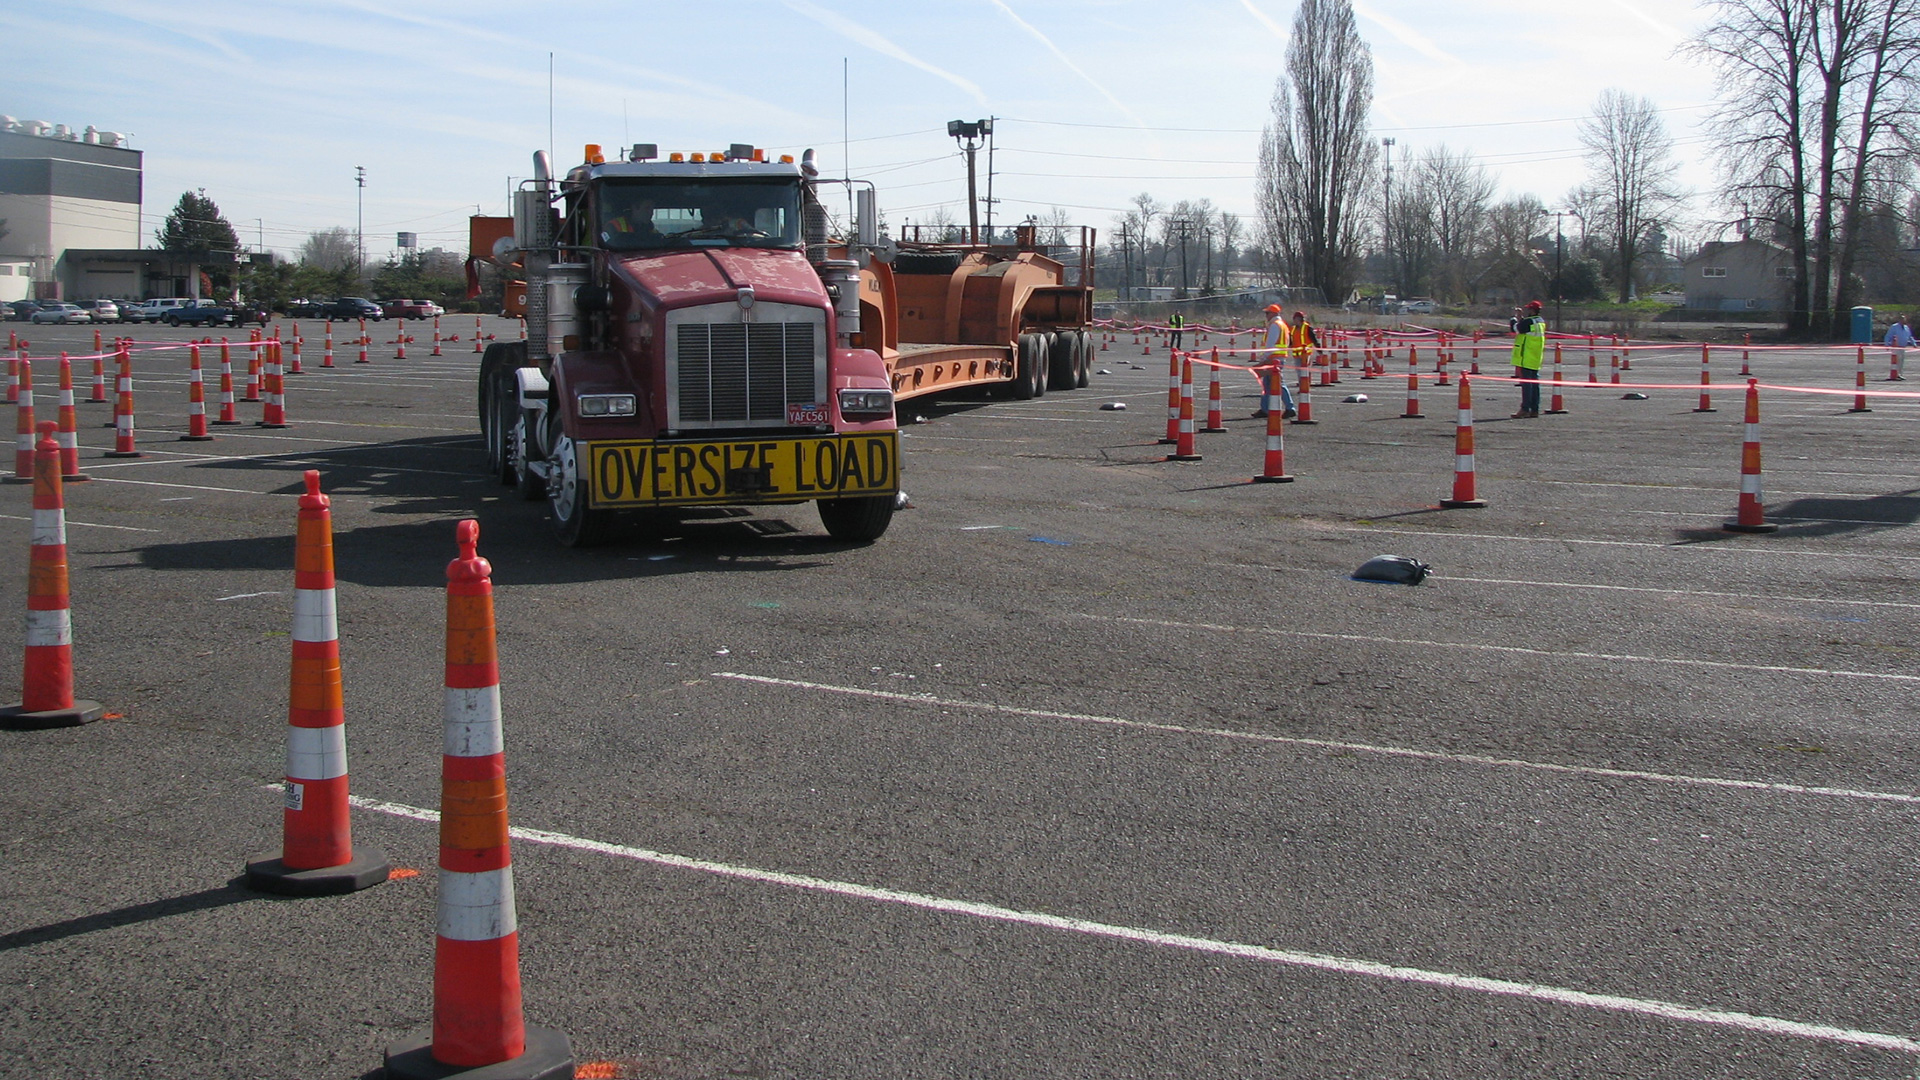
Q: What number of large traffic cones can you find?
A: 3